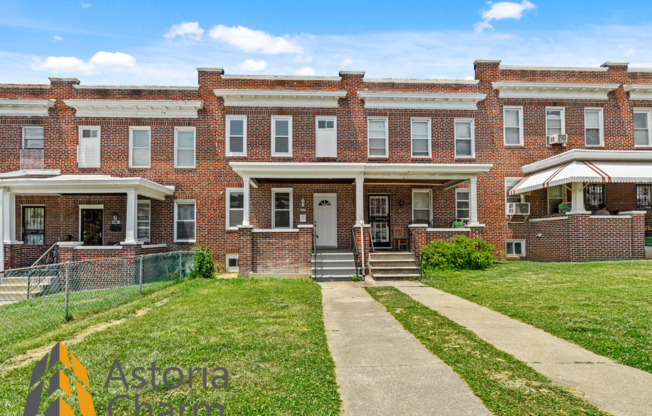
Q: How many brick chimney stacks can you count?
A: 5